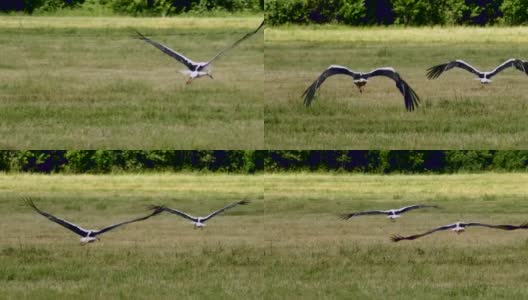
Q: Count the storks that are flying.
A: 7